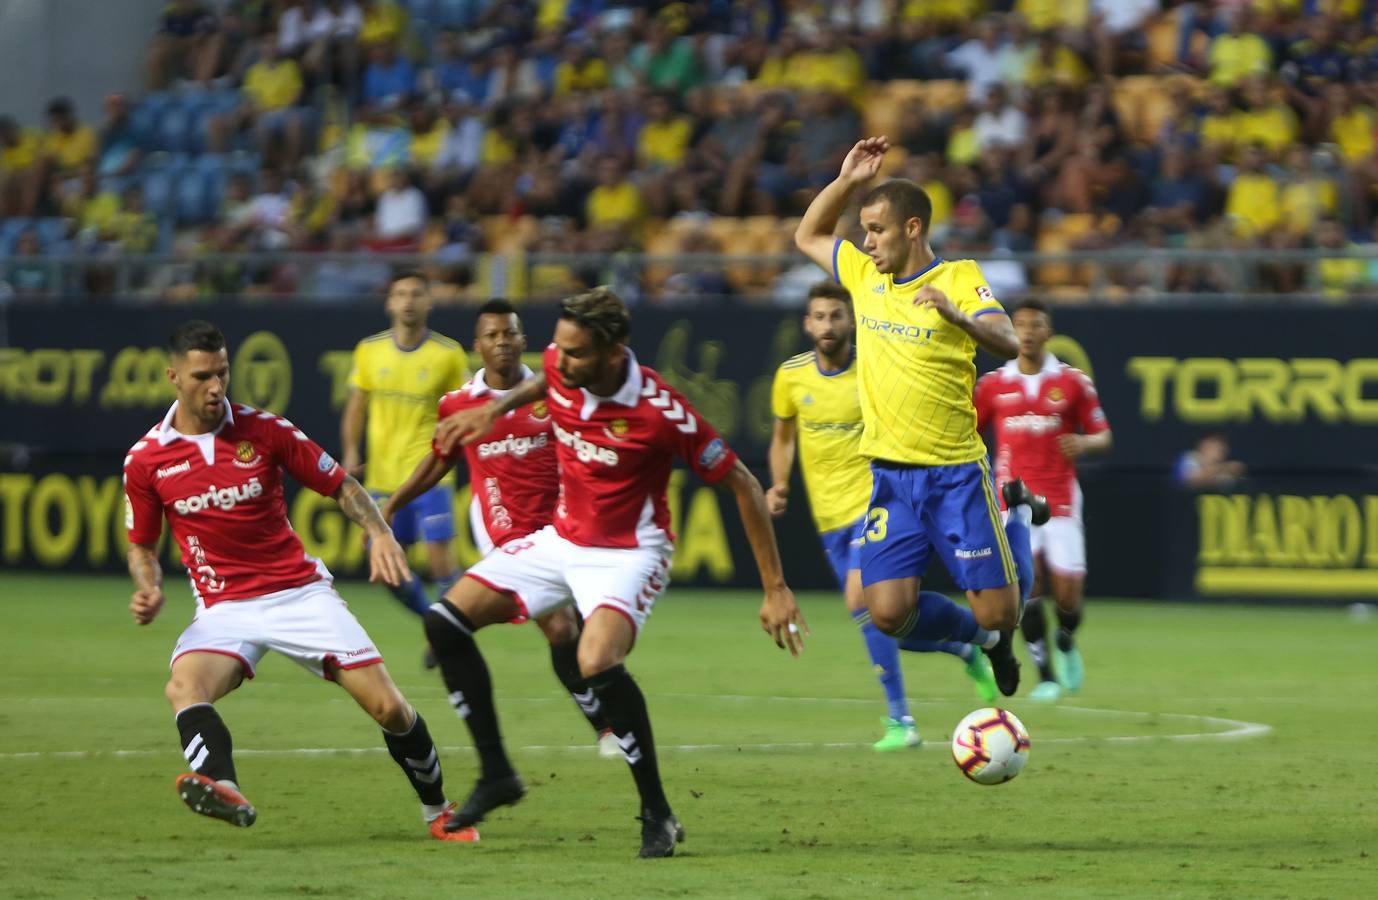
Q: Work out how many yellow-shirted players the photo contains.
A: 3